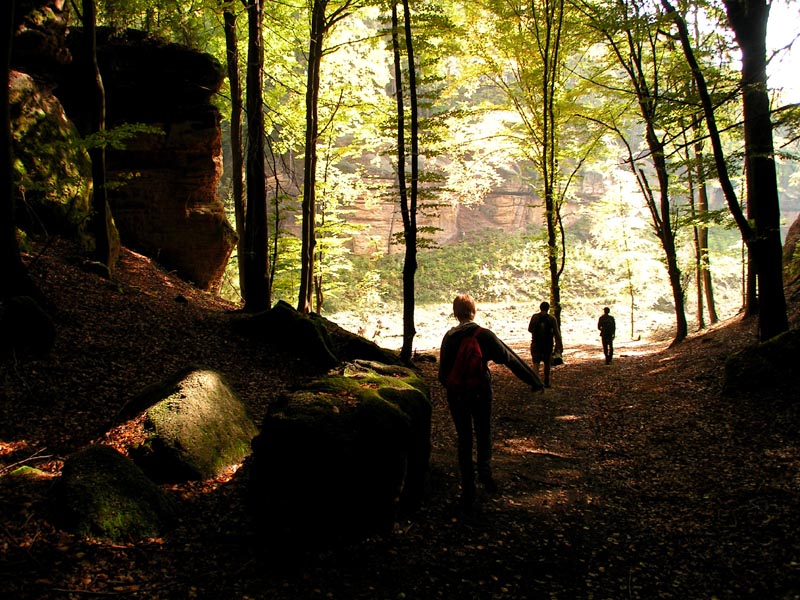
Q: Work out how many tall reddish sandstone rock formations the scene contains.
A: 2